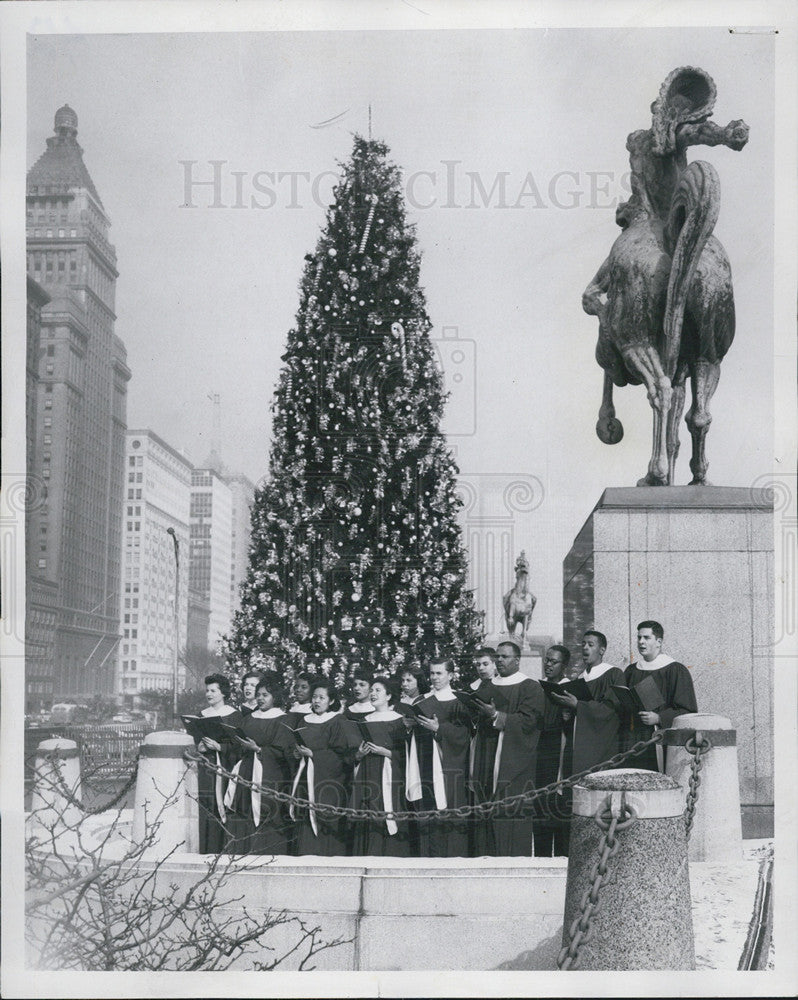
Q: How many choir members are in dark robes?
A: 14